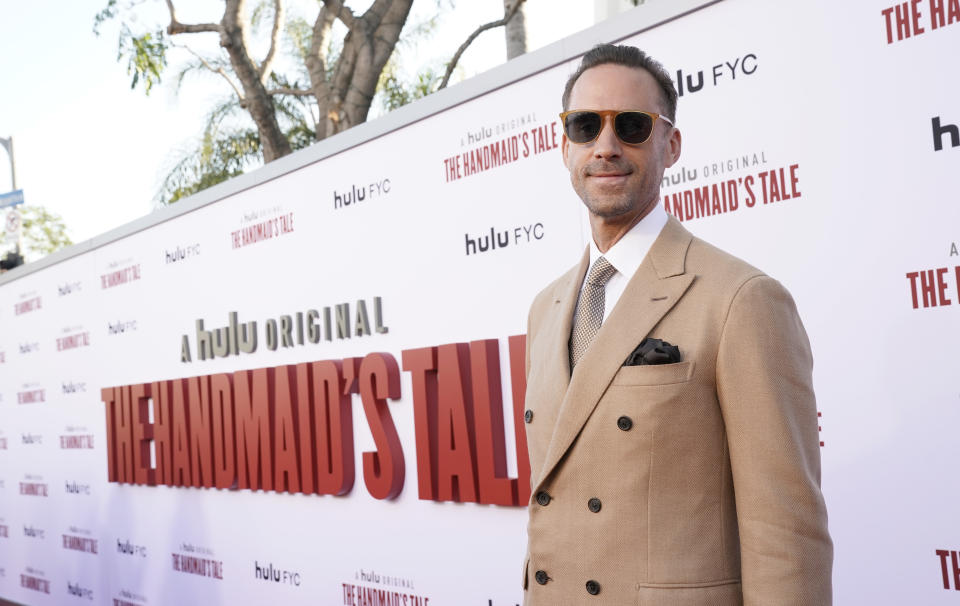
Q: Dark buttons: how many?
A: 6